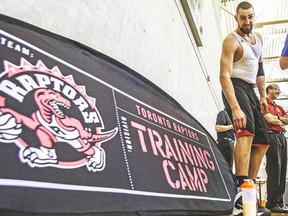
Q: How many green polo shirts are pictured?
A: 0